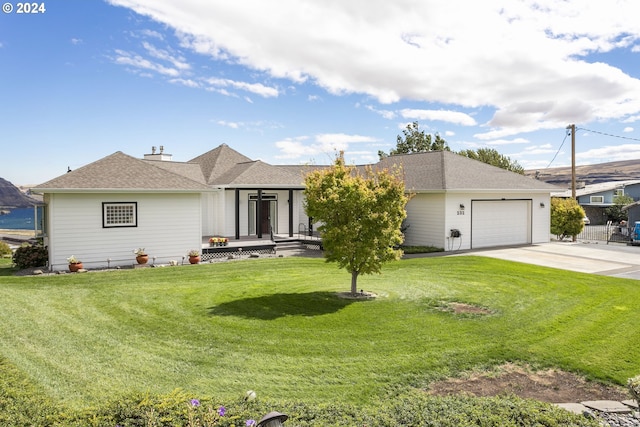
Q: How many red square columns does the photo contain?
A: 0